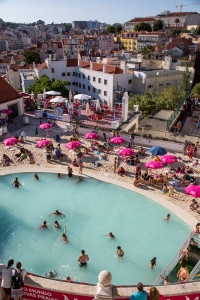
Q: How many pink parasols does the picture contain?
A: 11